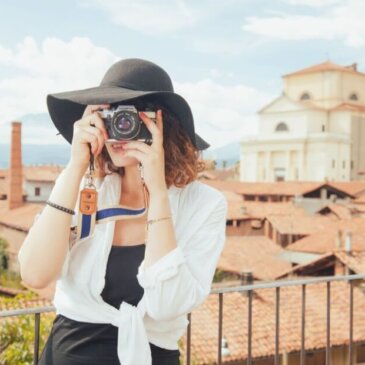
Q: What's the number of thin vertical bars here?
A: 8